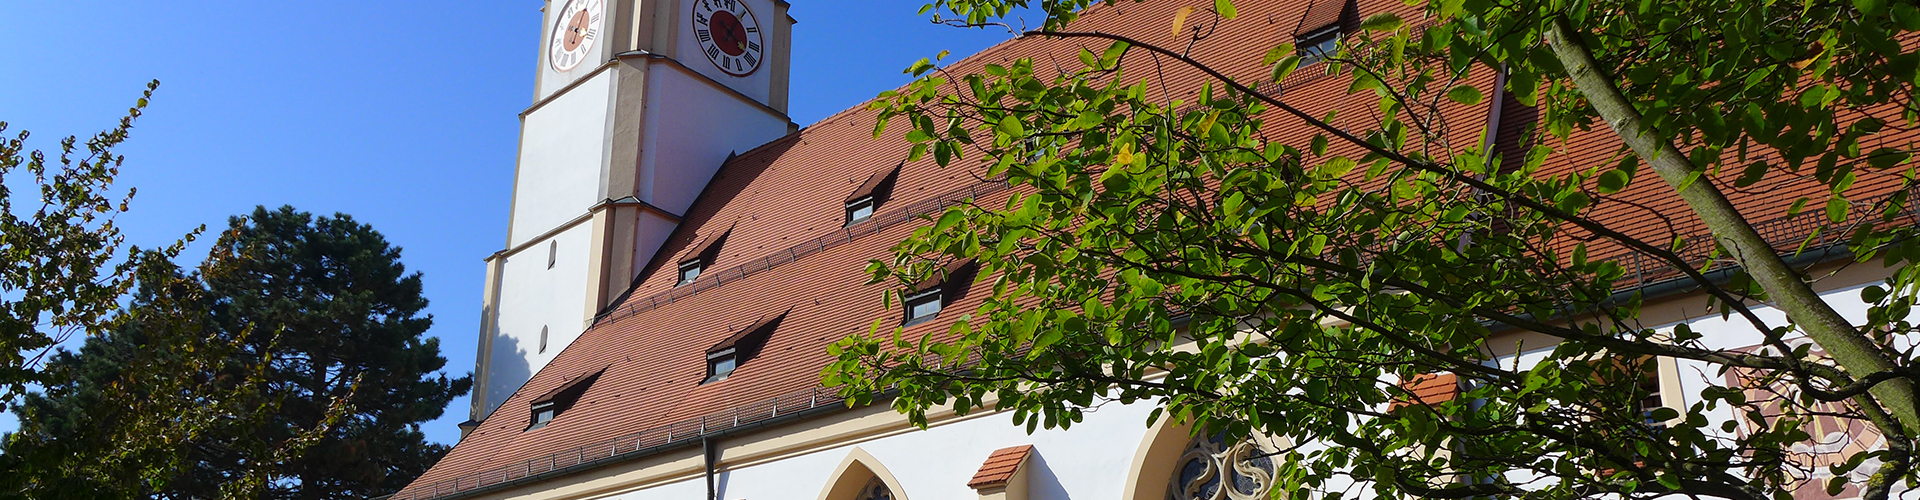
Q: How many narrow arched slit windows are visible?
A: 2